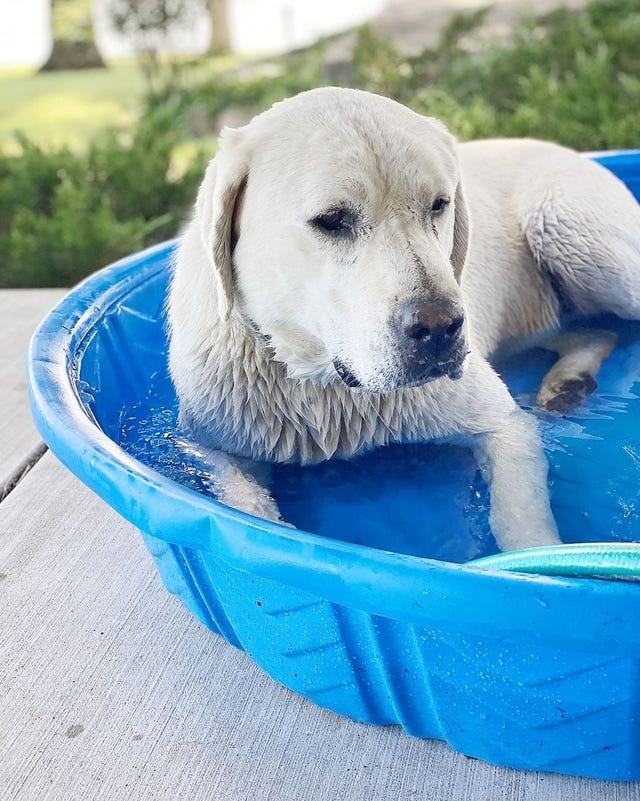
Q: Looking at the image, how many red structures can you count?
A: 0